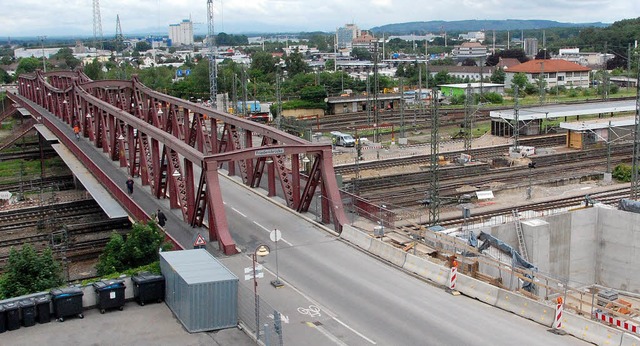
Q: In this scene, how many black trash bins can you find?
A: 7